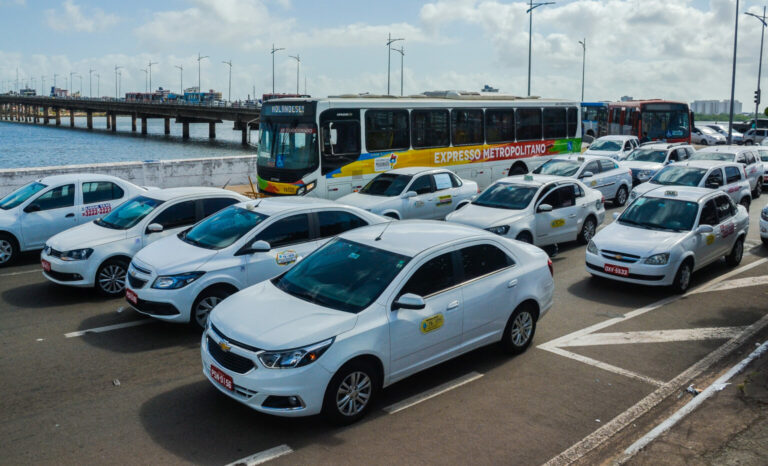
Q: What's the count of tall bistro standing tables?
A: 0